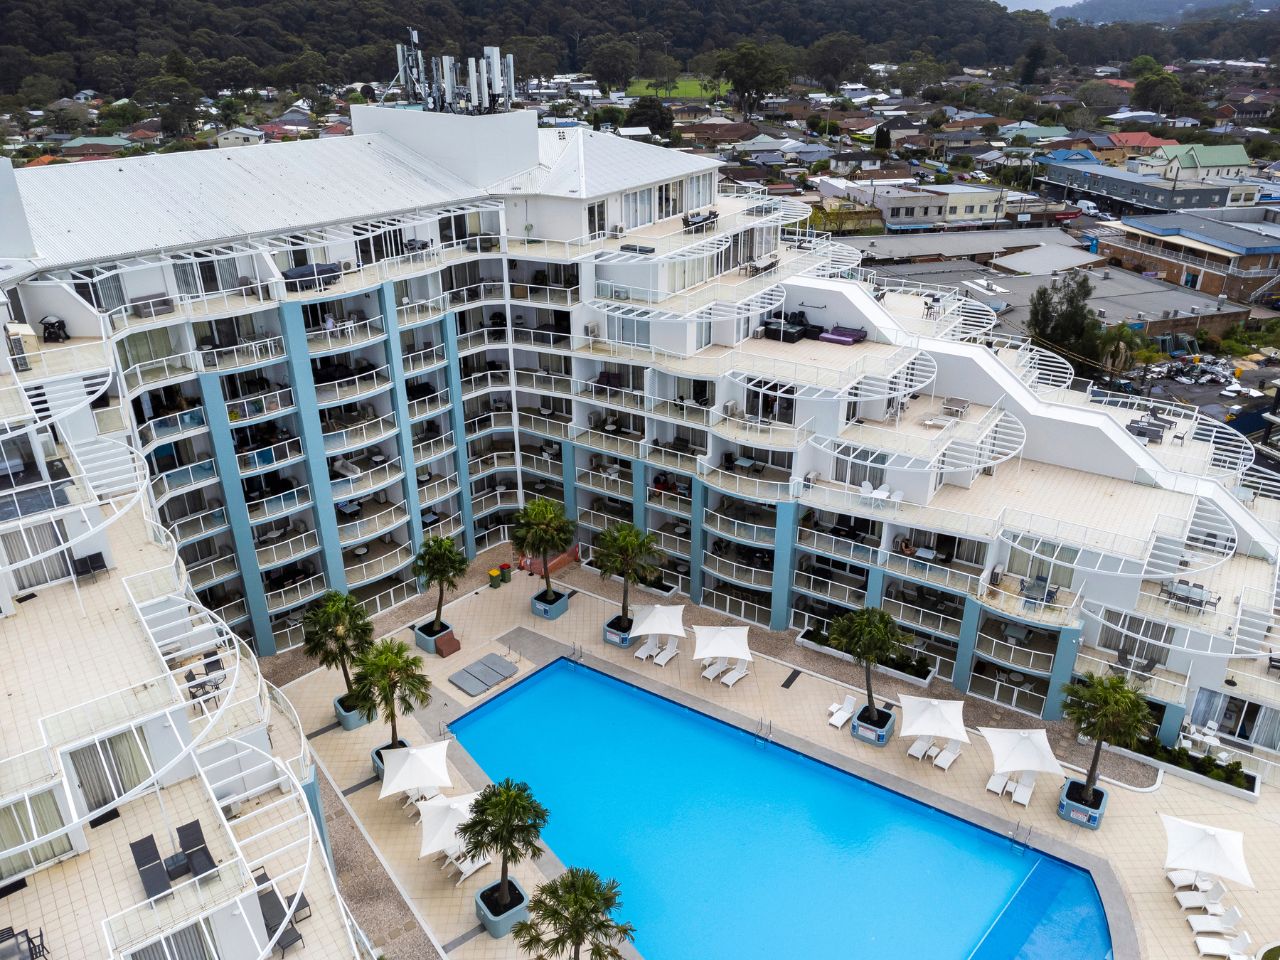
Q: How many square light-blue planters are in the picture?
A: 8